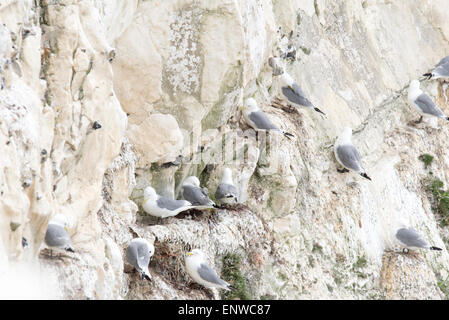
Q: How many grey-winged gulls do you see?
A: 12